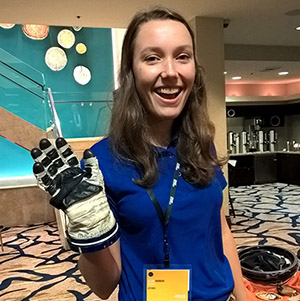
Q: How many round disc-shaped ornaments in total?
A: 7